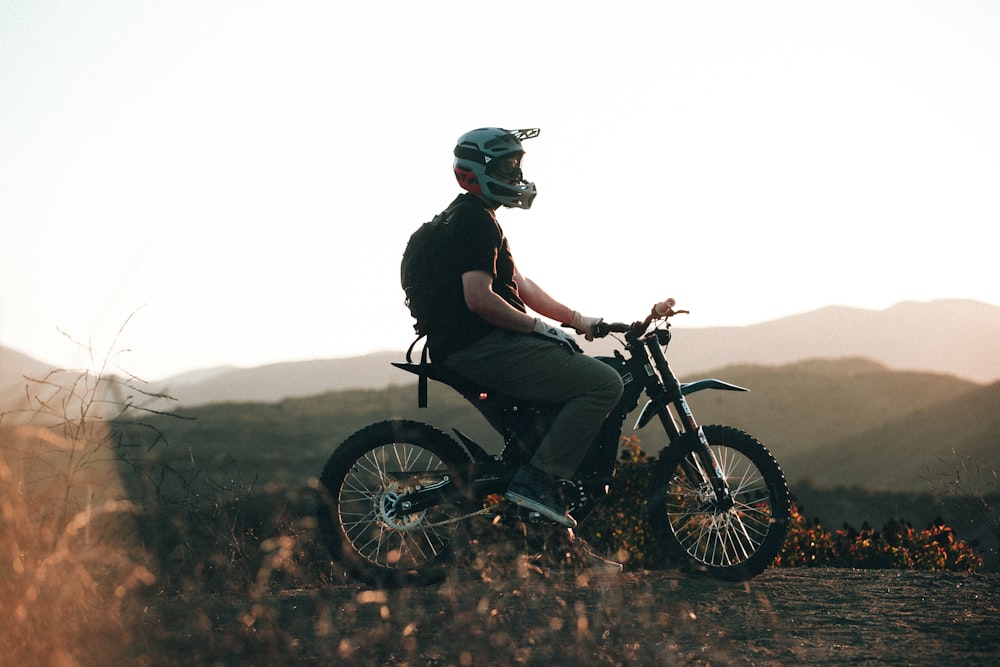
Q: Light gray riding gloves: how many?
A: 2